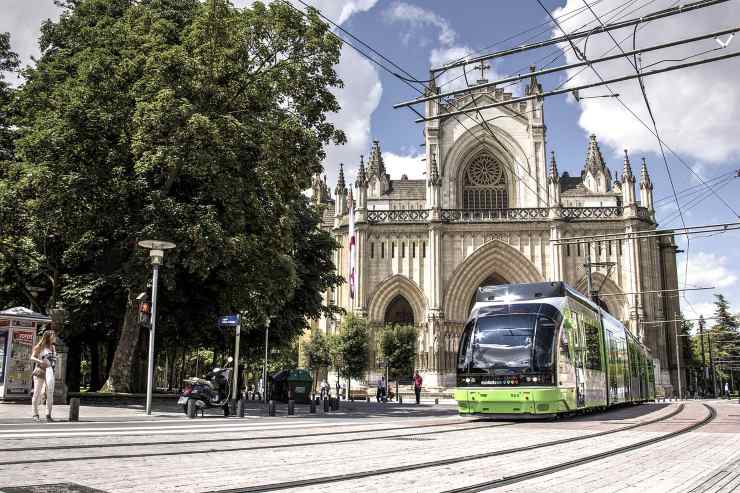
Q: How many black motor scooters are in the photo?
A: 1